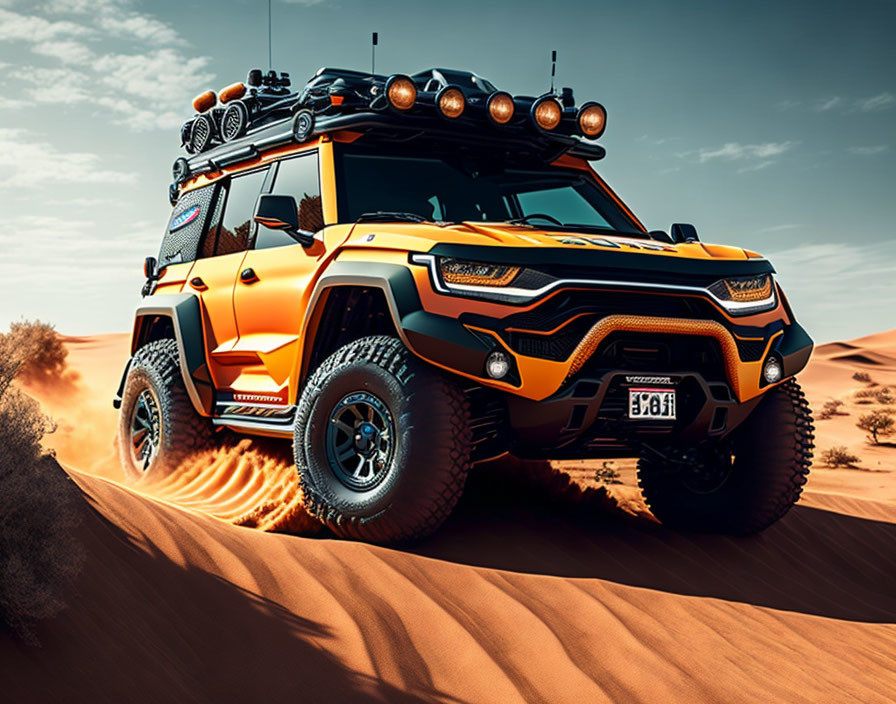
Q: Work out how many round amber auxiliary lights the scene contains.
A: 5